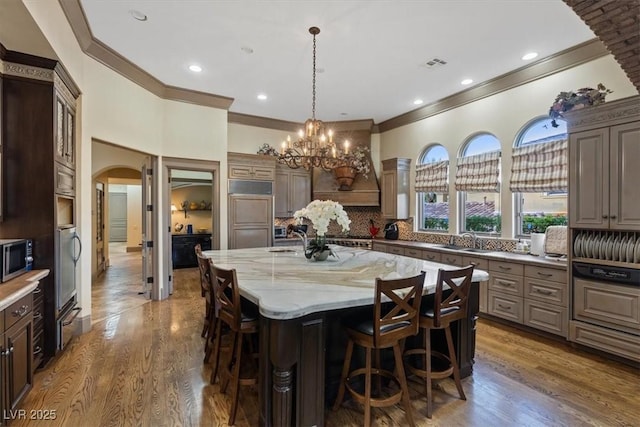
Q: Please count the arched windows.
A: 3